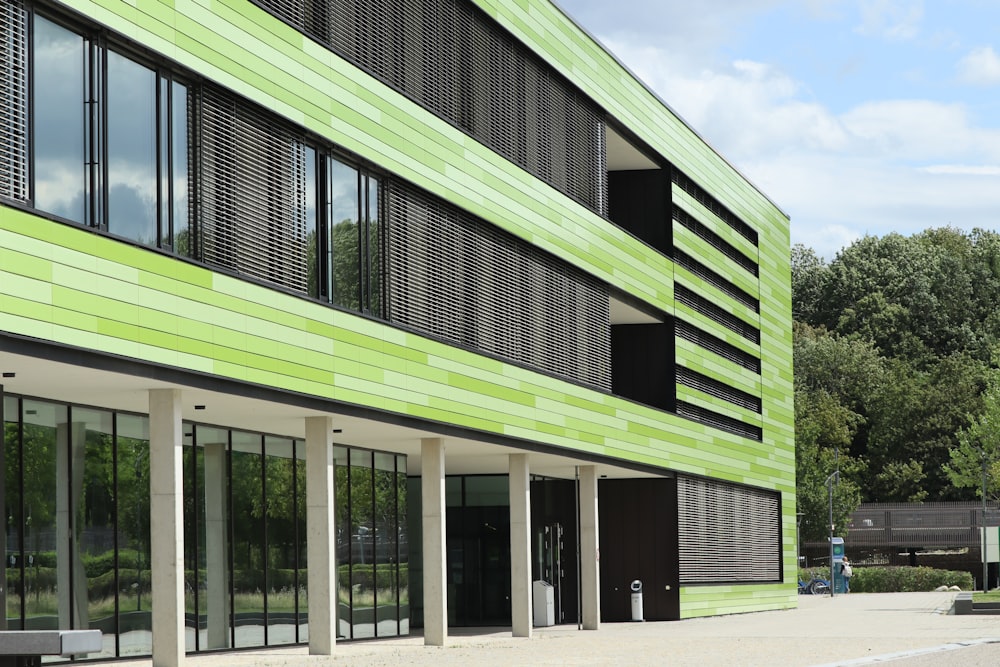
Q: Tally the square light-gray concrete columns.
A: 5